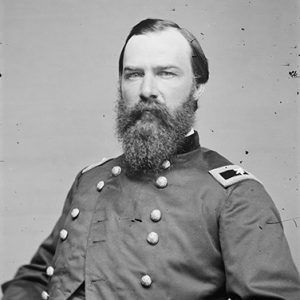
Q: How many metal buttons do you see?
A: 11